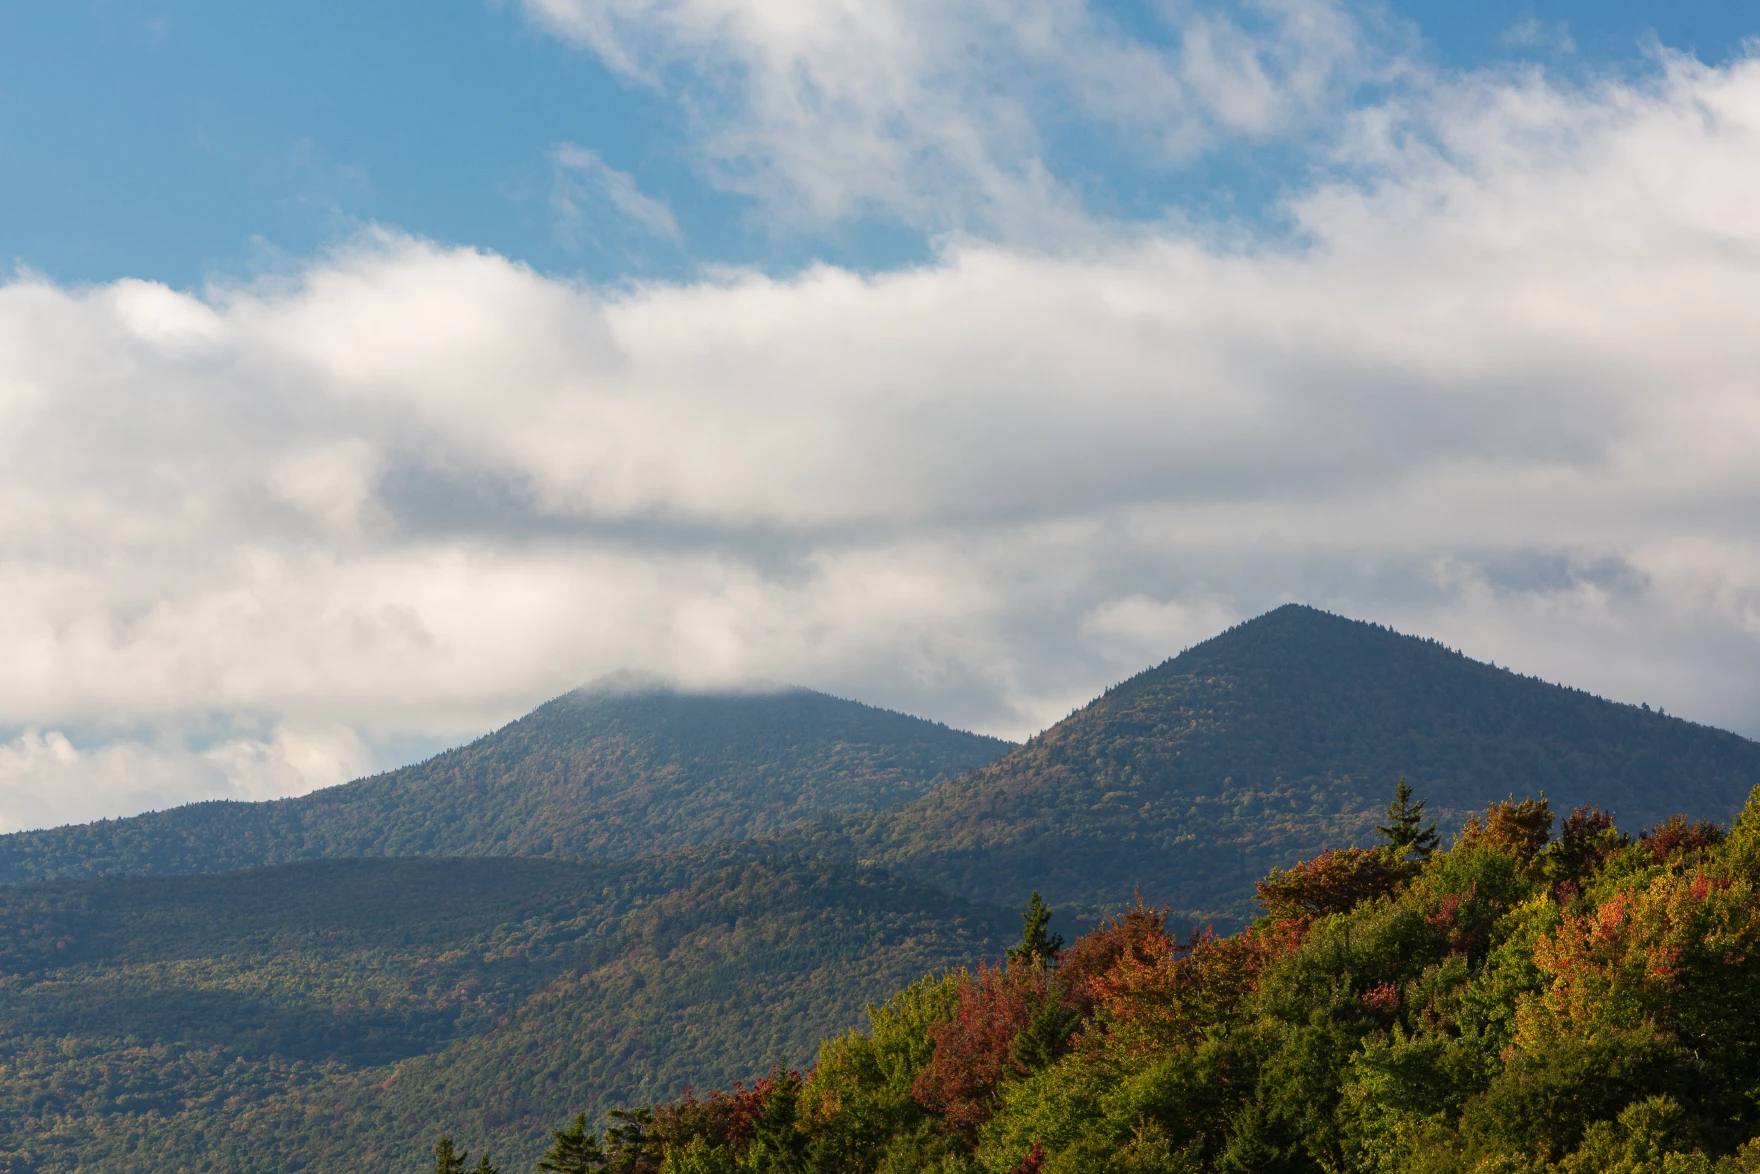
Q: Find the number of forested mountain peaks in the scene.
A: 2